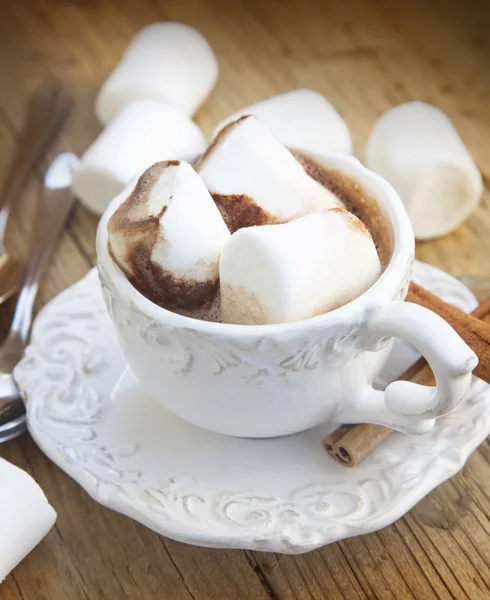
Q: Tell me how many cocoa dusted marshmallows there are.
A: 3